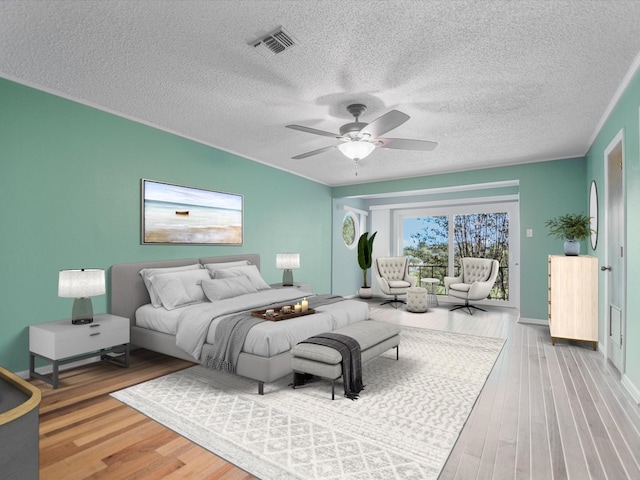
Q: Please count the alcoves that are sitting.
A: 1